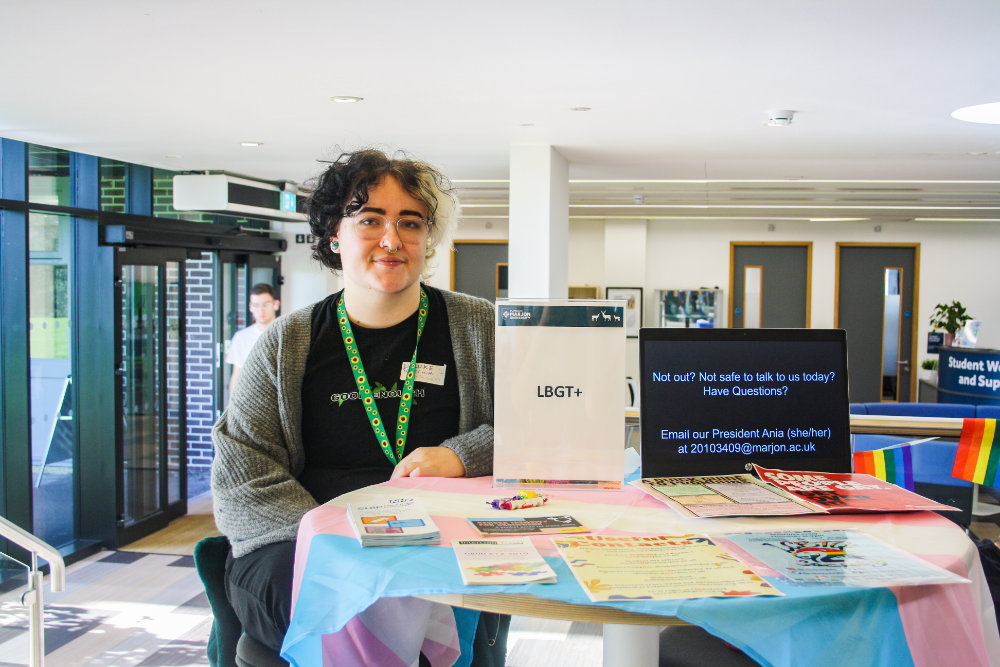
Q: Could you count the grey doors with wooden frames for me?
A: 3